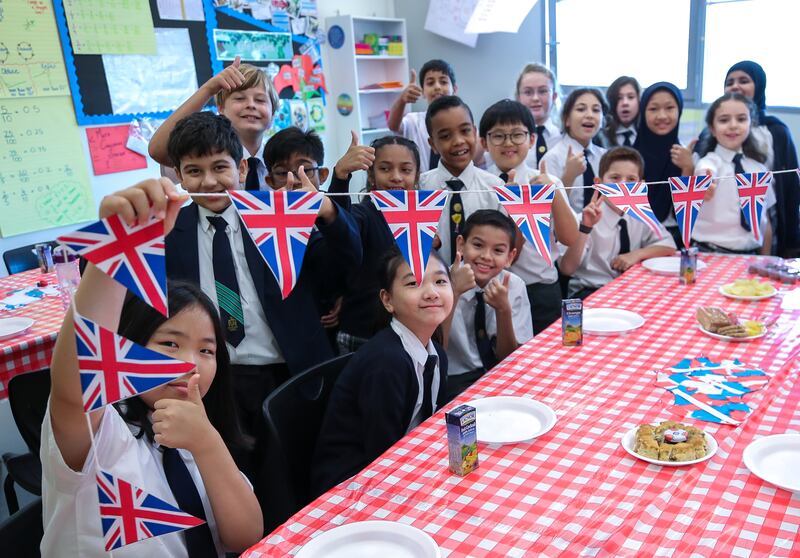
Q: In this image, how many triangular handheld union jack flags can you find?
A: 9